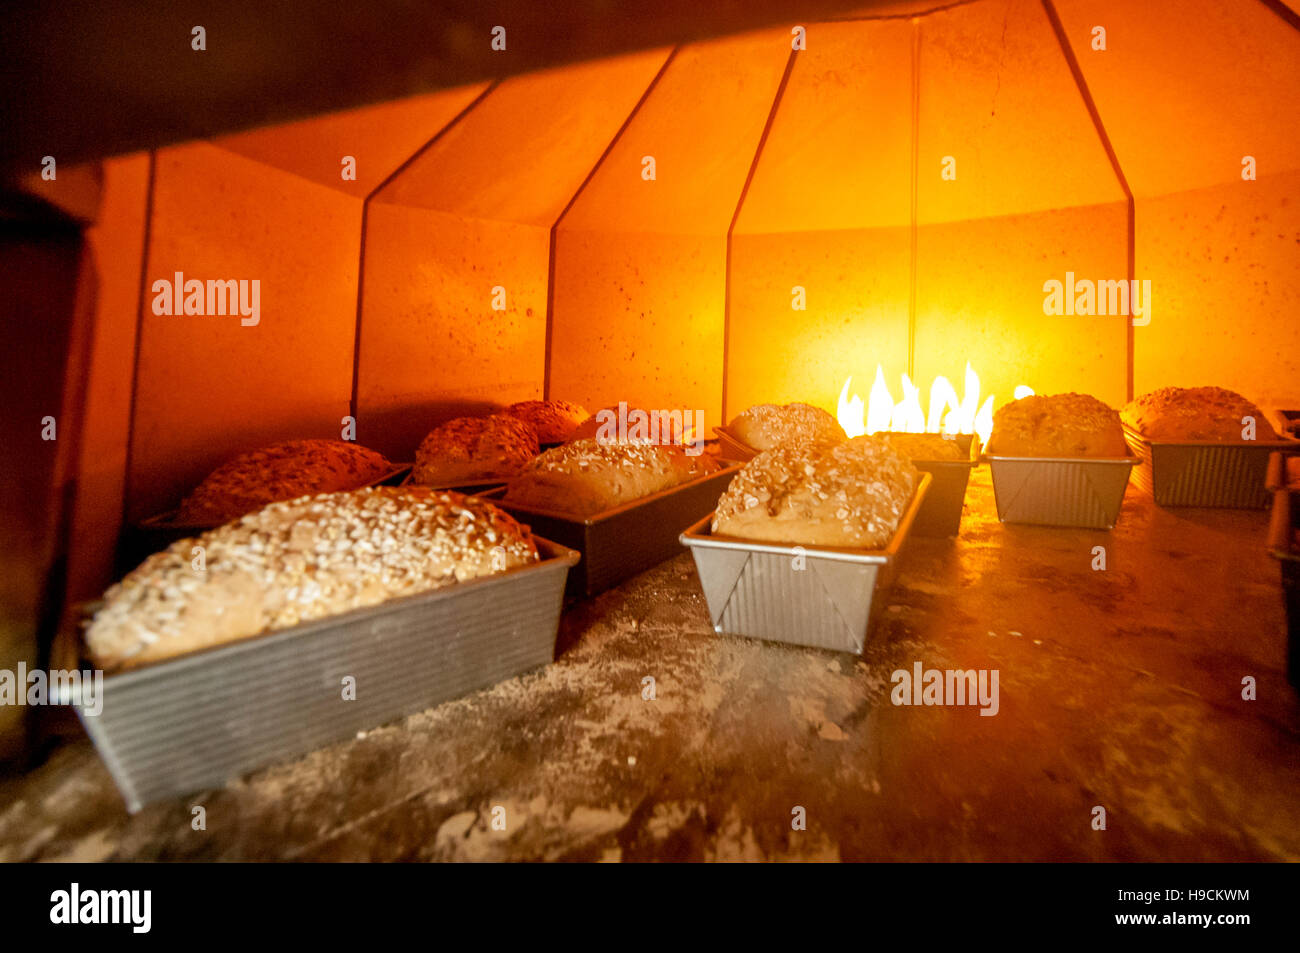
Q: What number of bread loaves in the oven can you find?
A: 11